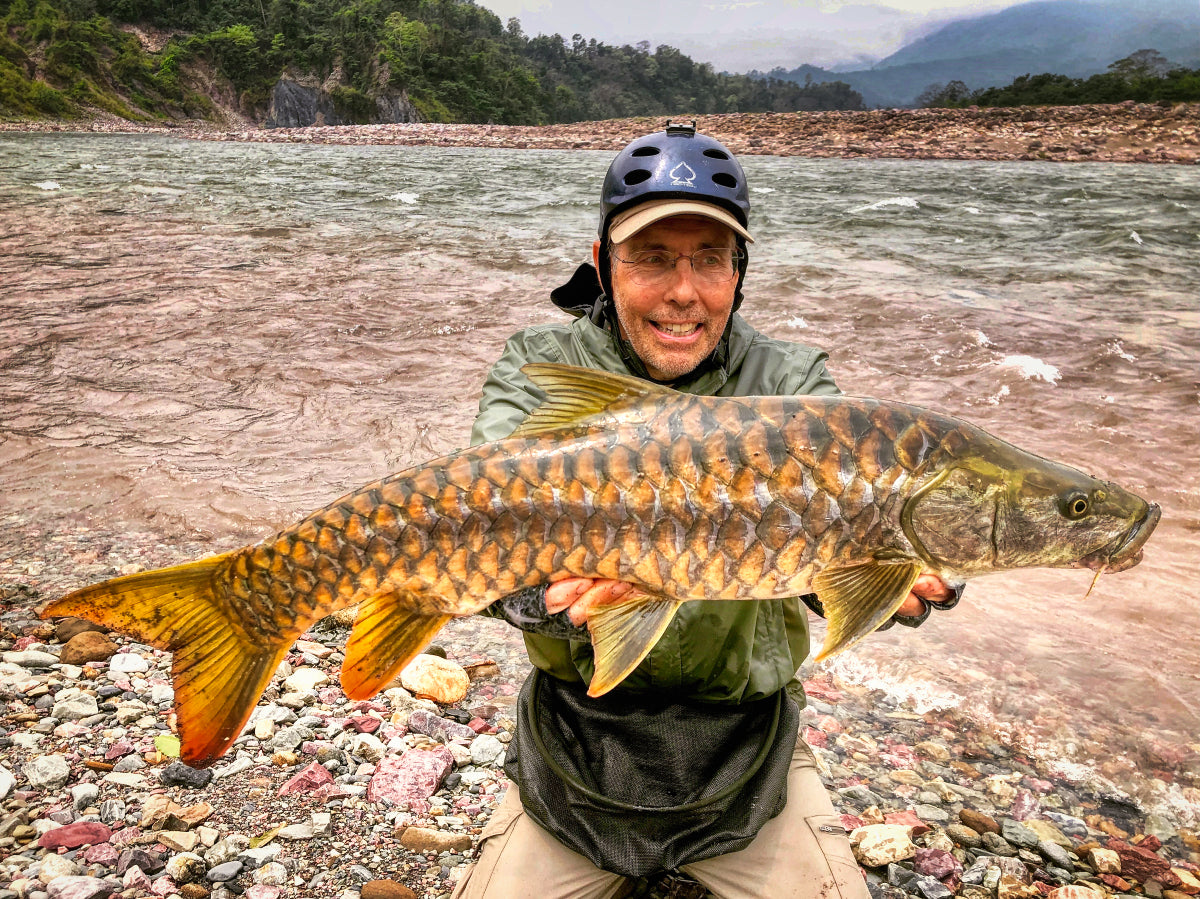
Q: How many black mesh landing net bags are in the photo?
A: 1